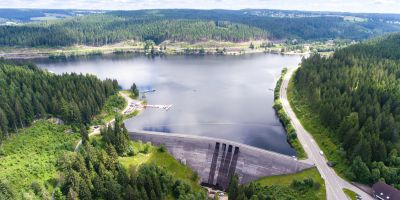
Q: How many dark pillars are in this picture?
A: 4